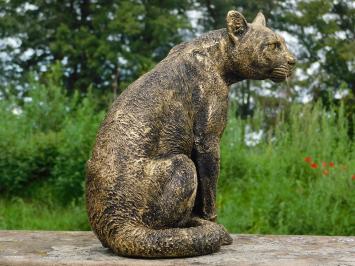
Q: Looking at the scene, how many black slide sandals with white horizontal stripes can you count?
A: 0